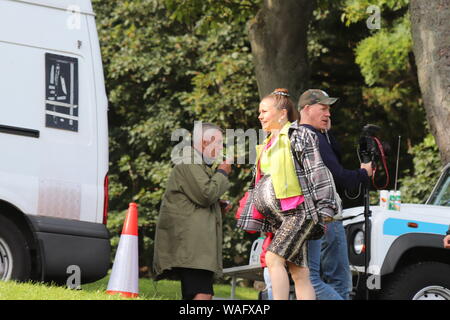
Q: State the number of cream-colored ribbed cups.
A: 0